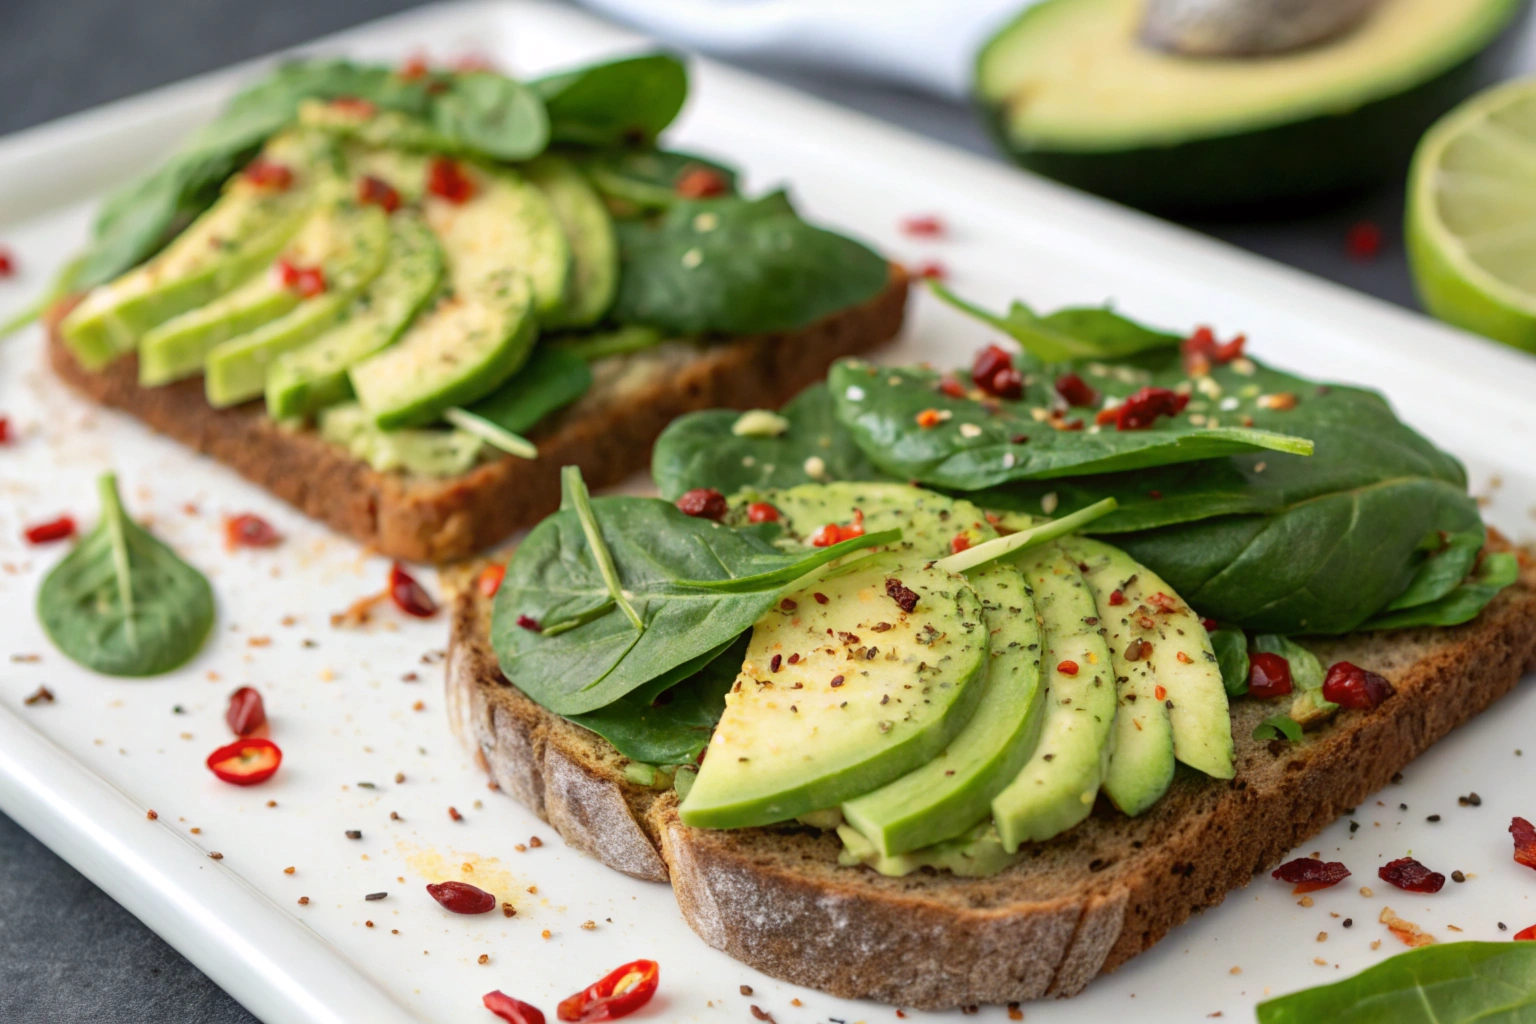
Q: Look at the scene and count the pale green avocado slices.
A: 12